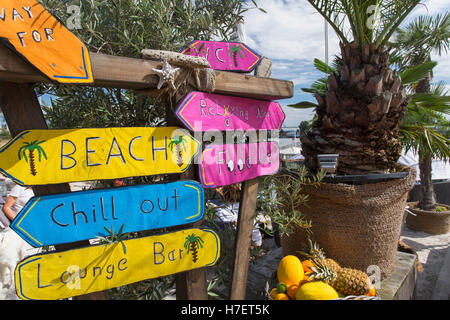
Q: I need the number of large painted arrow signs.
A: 7